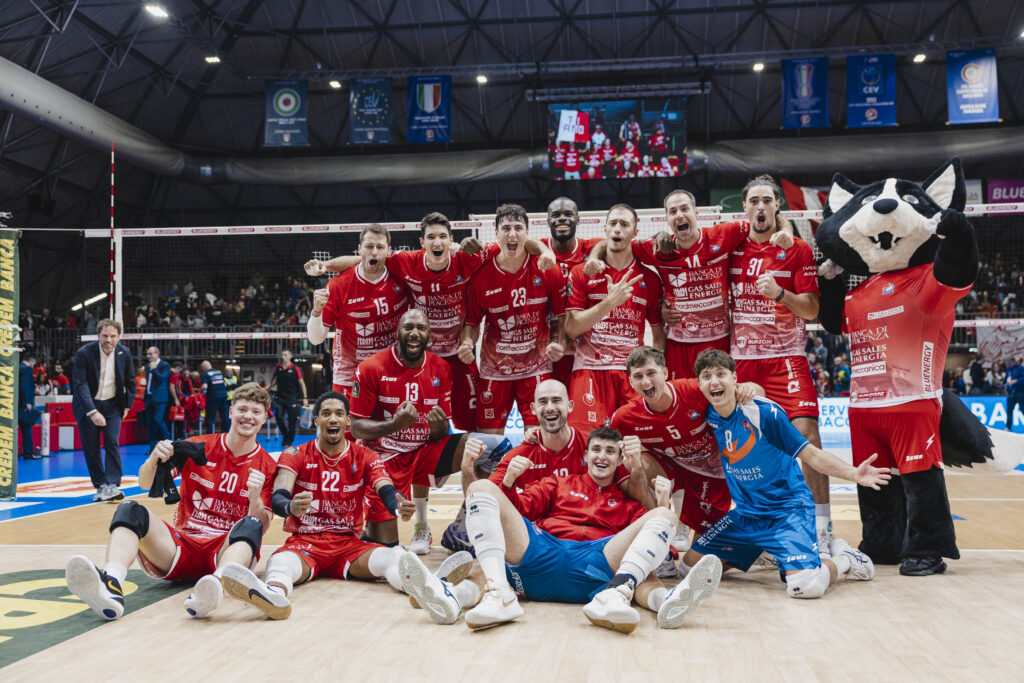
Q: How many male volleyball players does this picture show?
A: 14